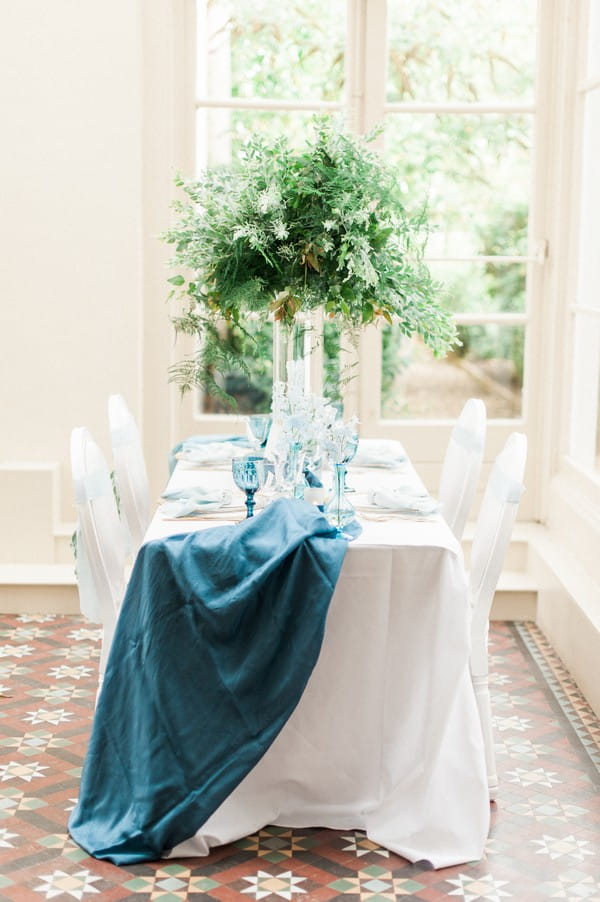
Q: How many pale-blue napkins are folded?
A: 4